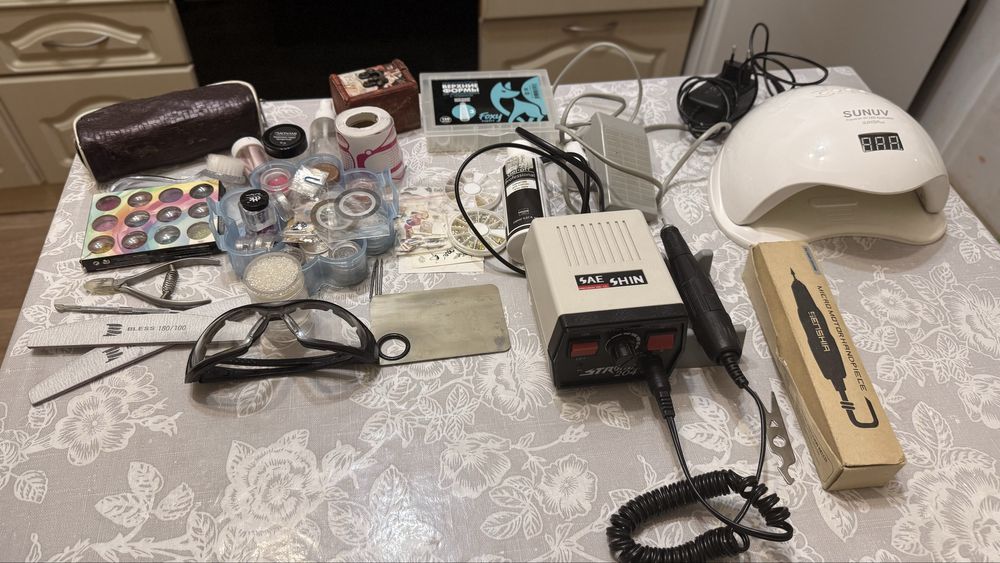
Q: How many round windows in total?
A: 12